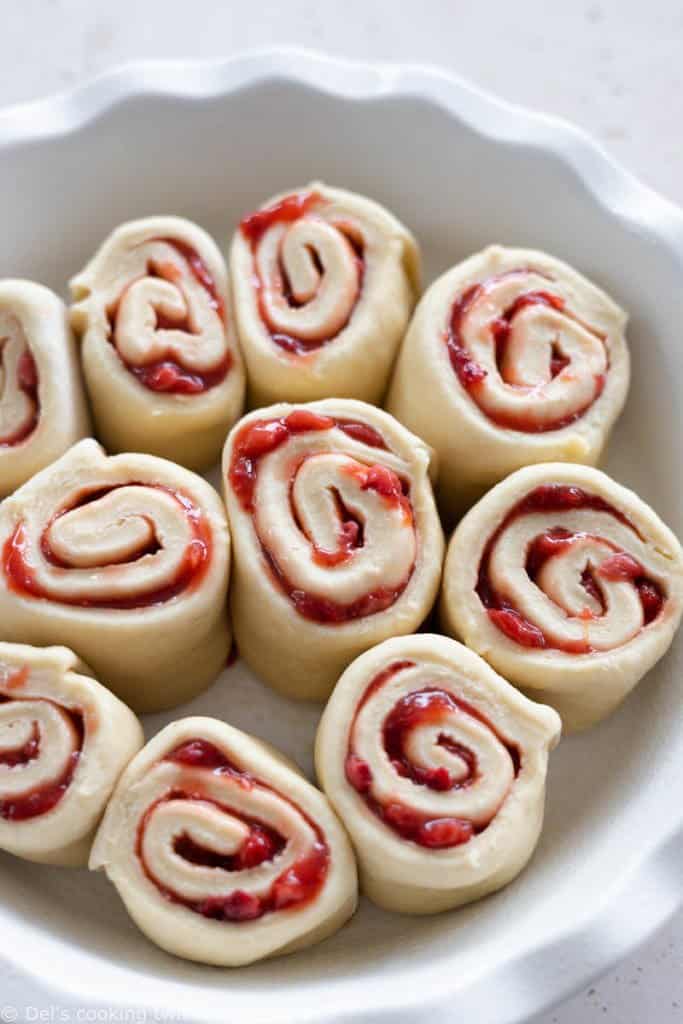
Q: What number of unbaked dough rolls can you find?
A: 10